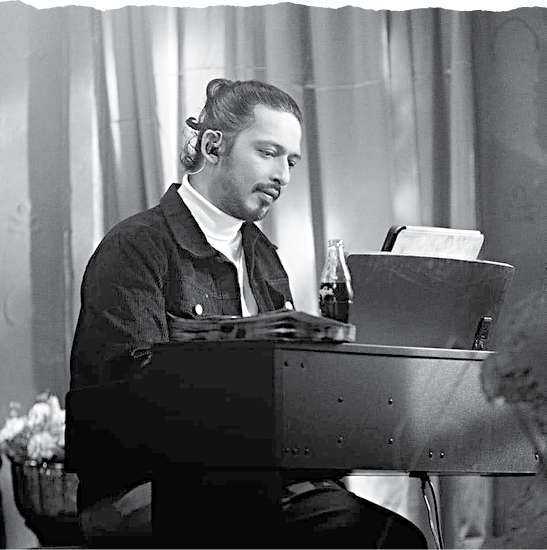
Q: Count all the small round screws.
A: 12